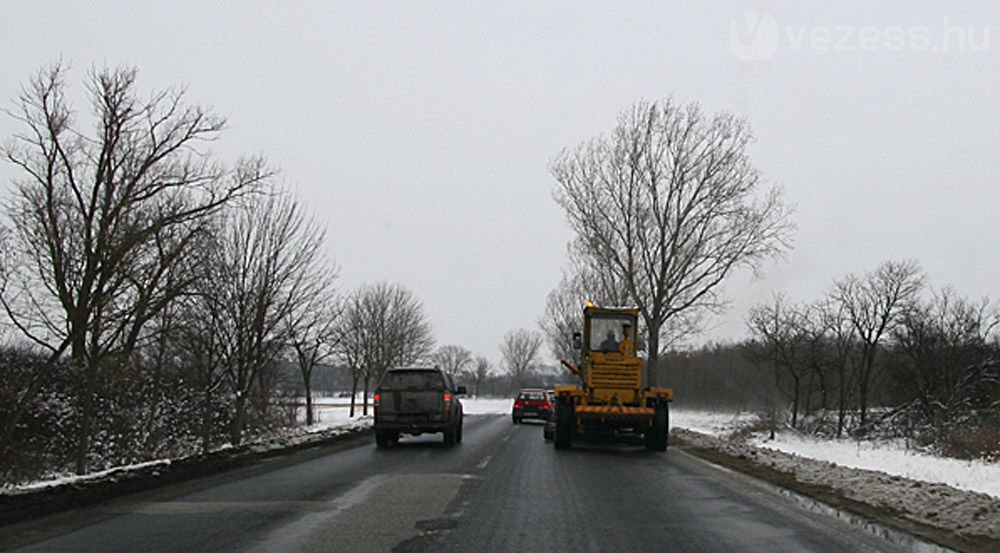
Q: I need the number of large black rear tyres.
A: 2